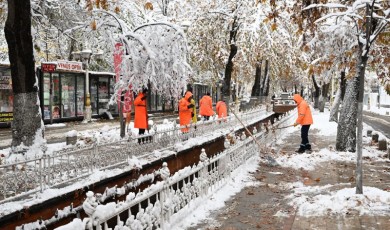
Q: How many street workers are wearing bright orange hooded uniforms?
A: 5